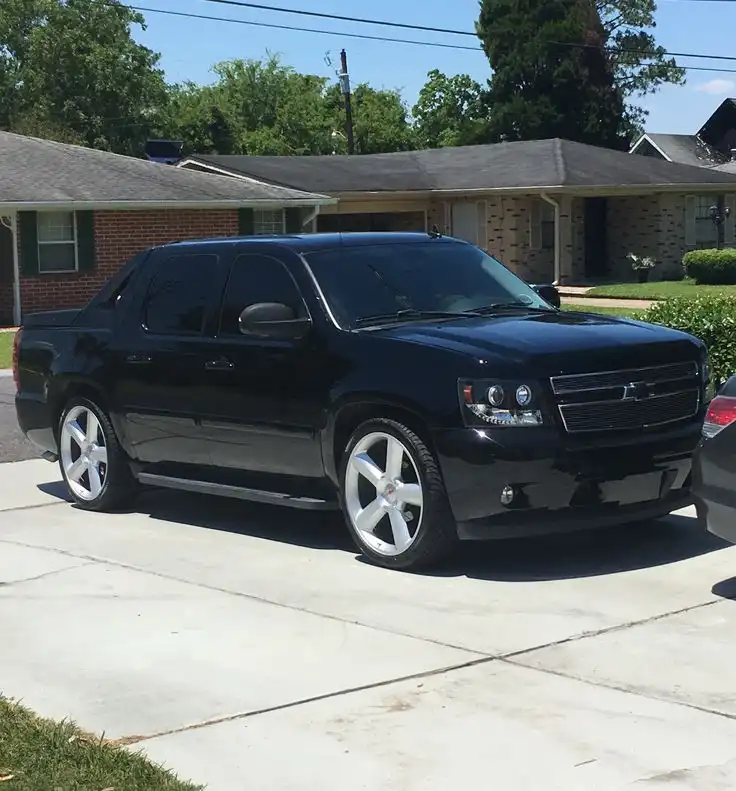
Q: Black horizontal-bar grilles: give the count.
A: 2